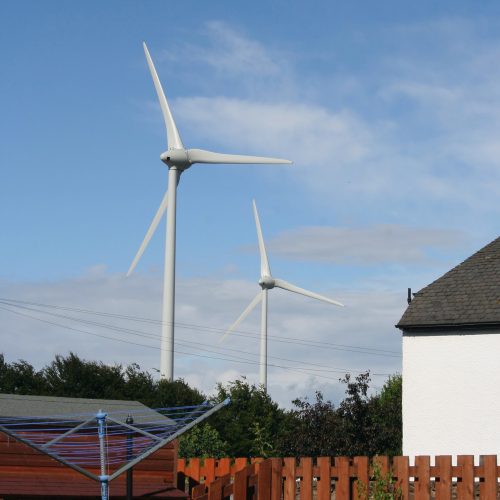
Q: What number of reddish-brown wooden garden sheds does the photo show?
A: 1